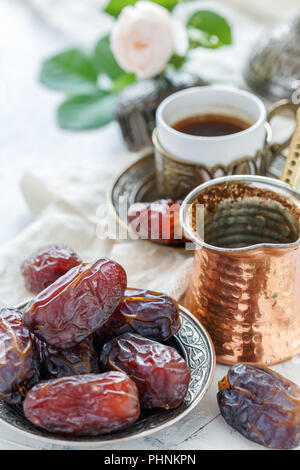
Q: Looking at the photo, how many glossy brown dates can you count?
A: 9